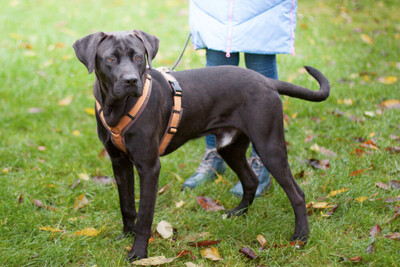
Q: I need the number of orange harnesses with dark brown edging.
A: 1